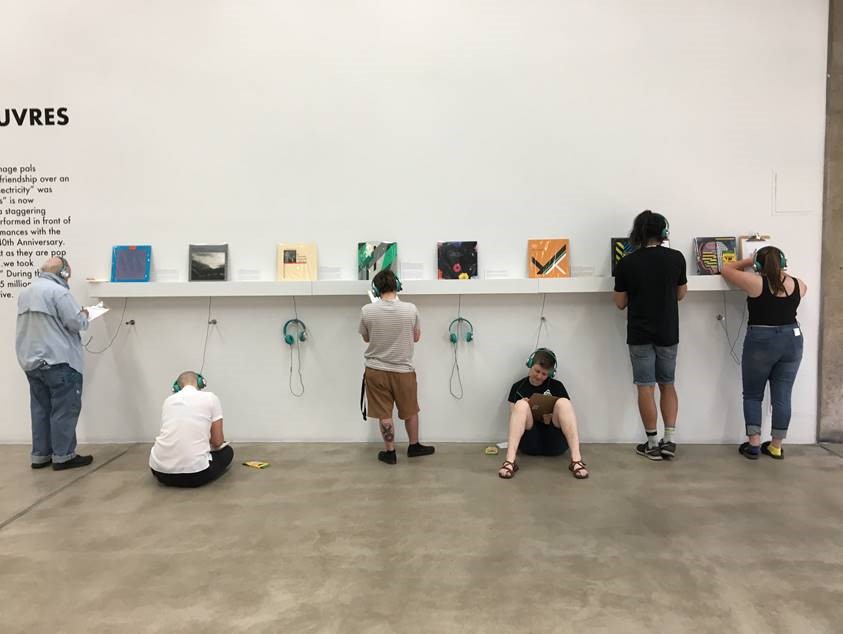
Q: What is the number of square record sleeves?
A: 8